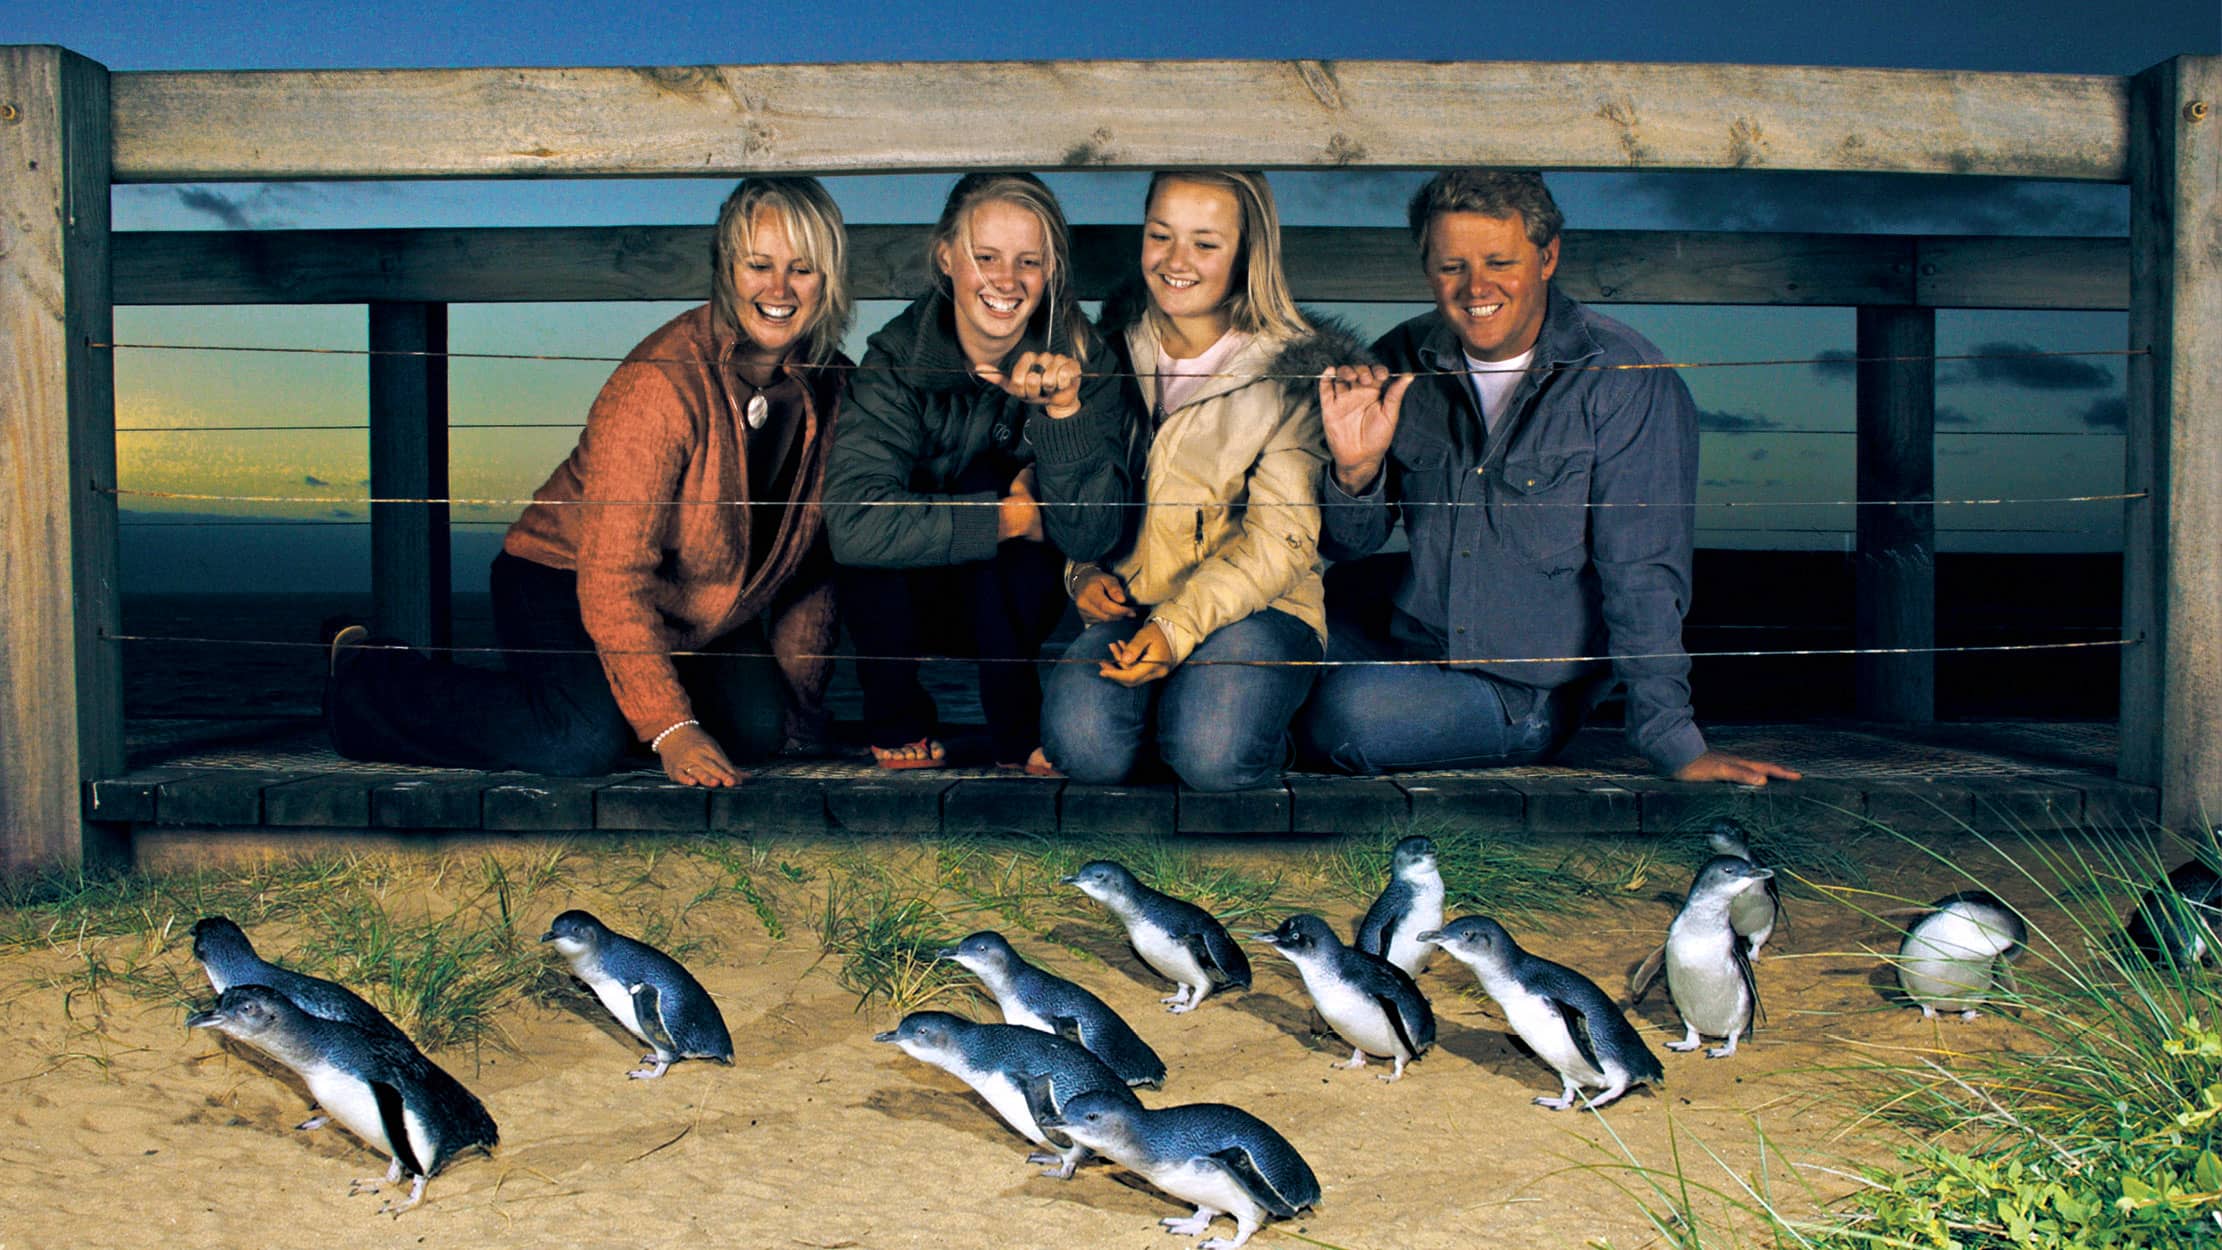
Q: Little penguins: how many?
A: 14